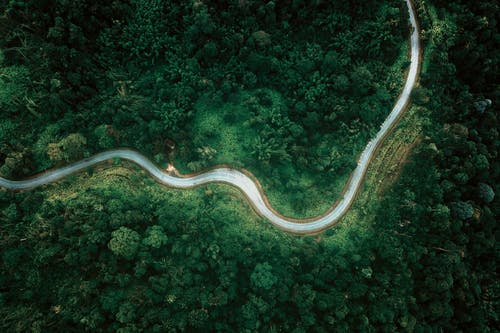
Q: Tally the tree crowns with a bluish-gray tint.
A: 3